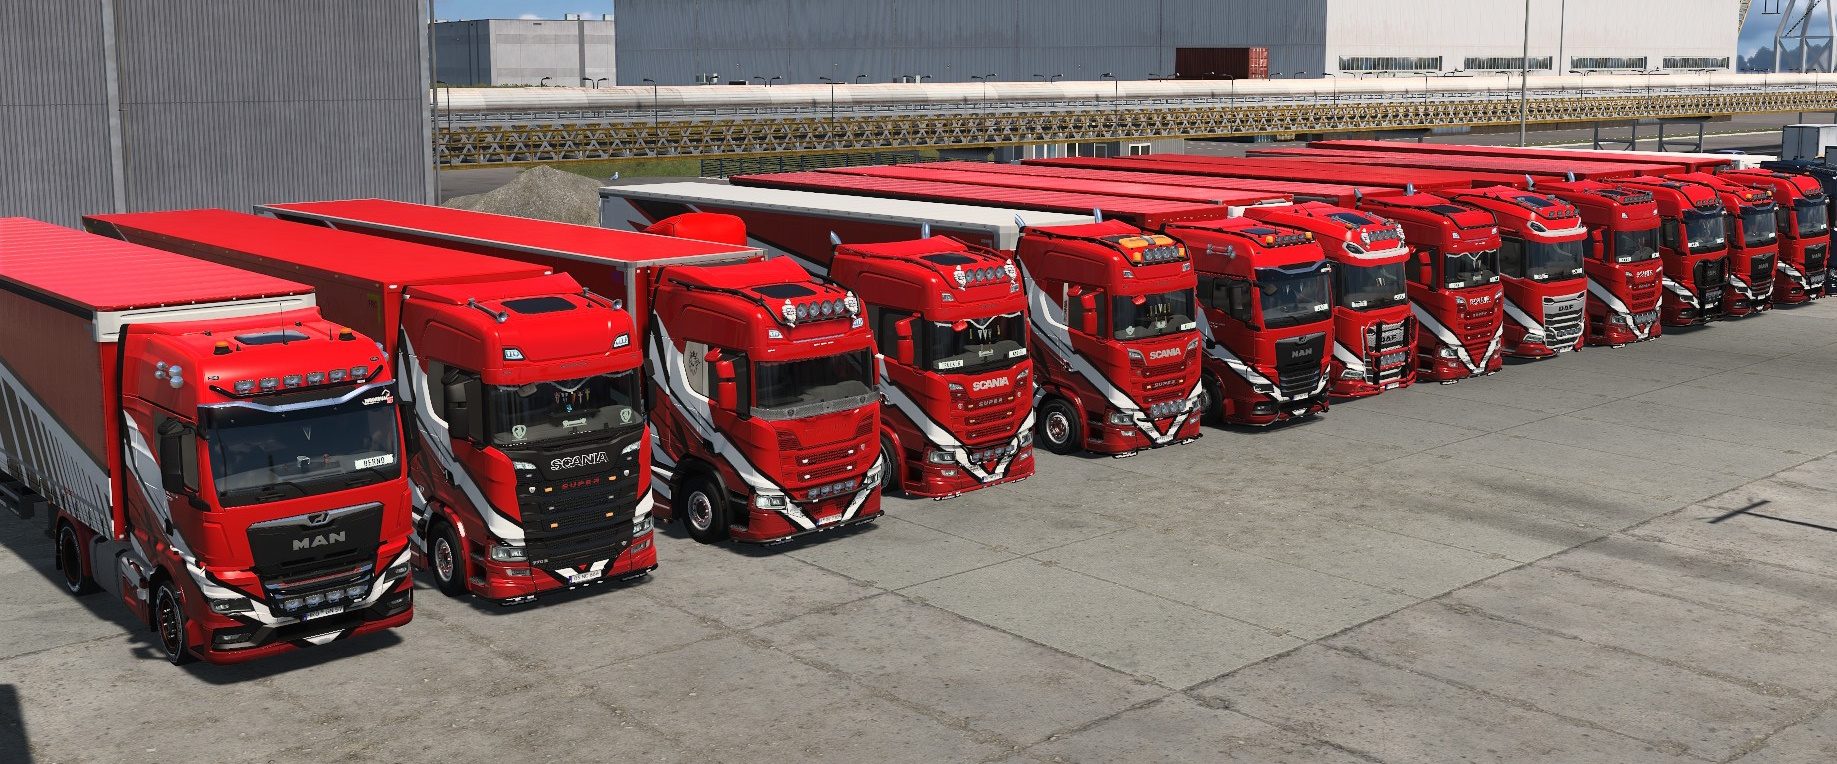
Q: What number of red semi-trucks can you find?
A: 13